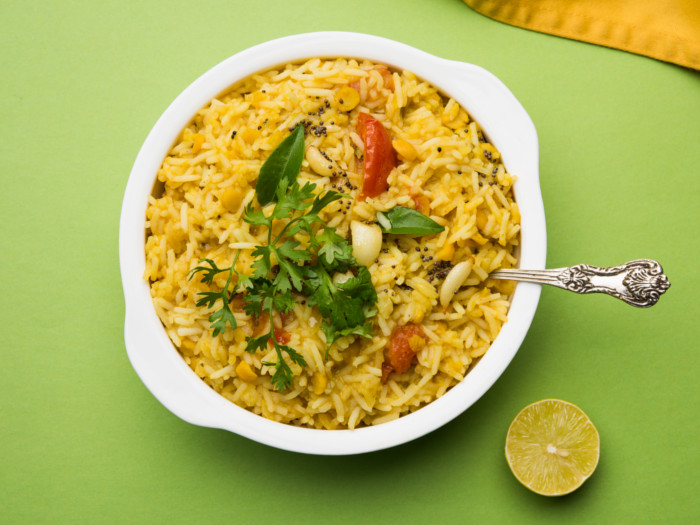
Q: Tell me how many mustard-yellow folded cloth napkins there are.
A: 1